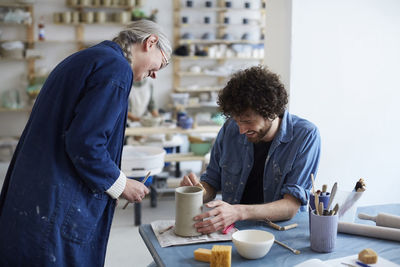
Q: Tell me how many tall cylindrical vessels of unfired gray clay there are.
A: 1